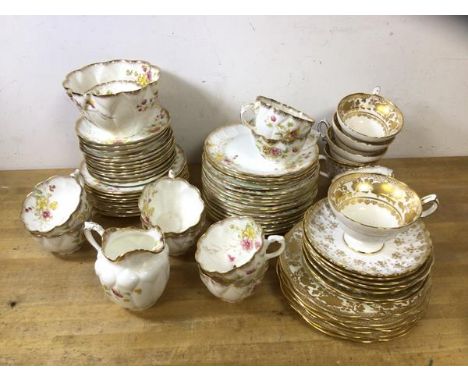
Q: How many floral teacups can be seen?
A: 8